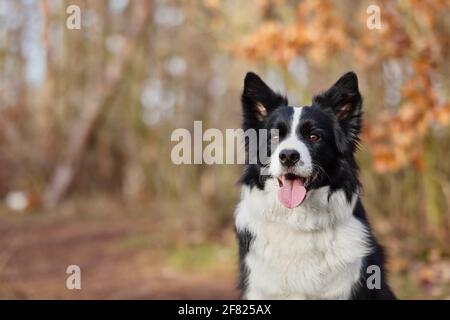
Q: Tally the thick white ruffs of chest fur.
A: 1